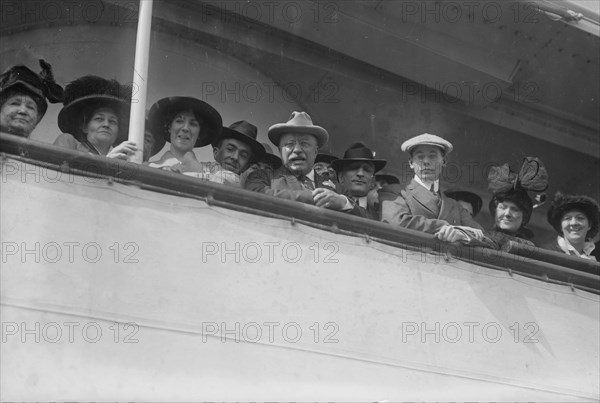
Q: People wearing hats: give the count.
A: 13